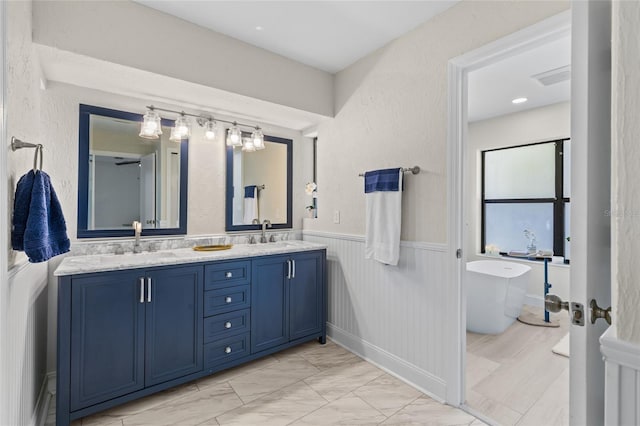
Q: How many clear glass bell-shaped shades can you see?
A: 5